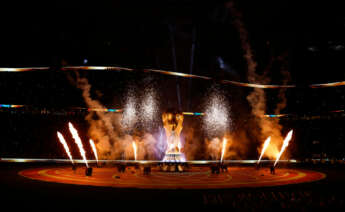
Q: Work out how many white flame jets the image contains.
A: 7